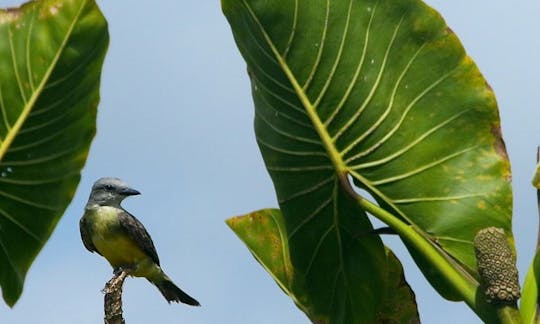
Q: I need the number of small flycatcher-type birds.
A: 1